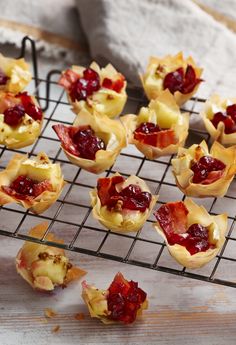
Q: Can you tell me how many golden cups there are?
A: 13